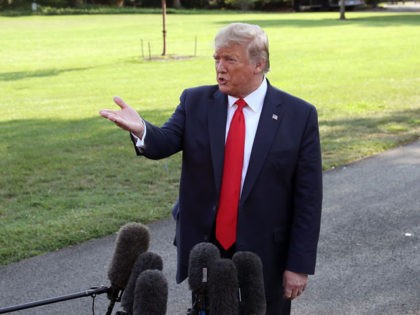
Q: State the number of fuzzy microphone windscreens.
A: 6